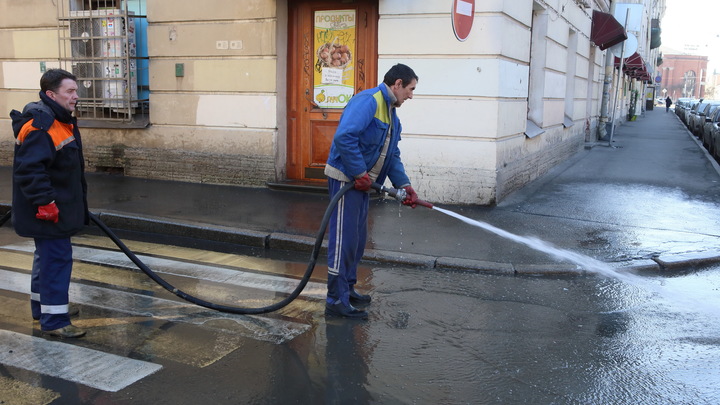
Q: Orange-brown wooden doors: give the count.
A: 1